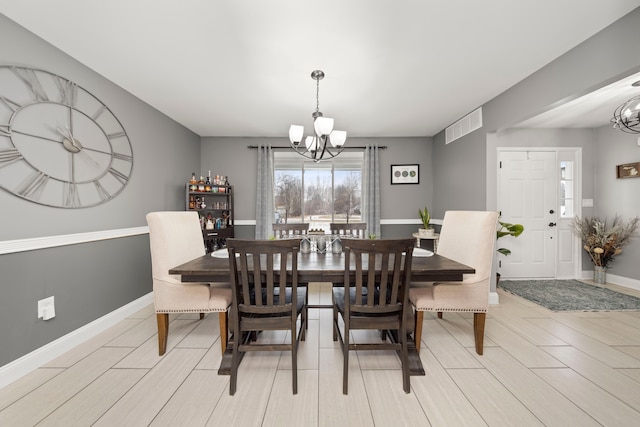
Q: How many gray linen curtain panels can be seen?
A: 2